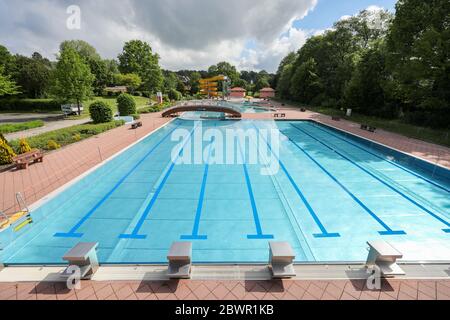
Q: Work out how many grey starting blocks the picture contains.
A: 4